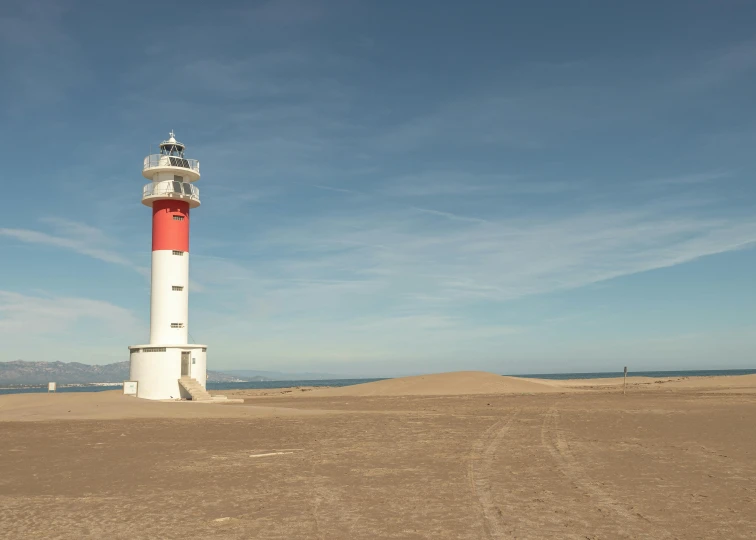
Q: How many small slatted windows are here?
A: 4